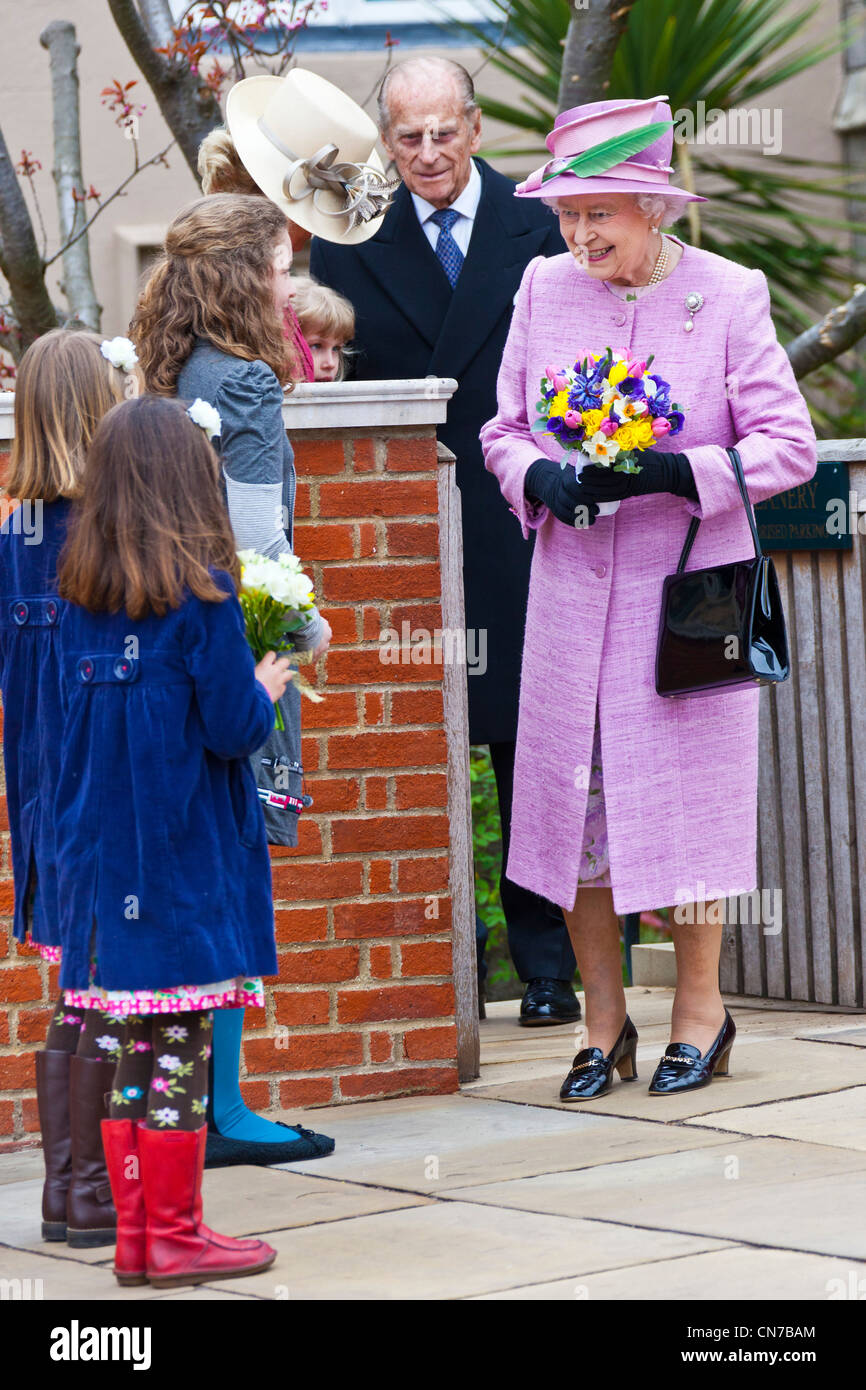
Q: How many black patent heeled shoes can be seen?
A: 2